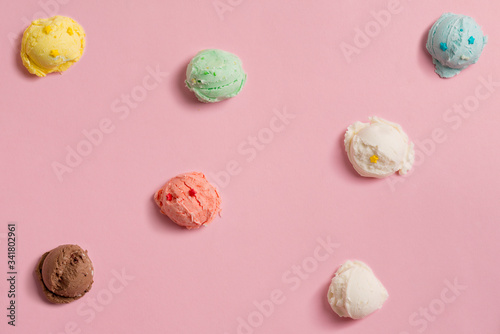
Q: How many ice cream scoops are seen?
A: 7